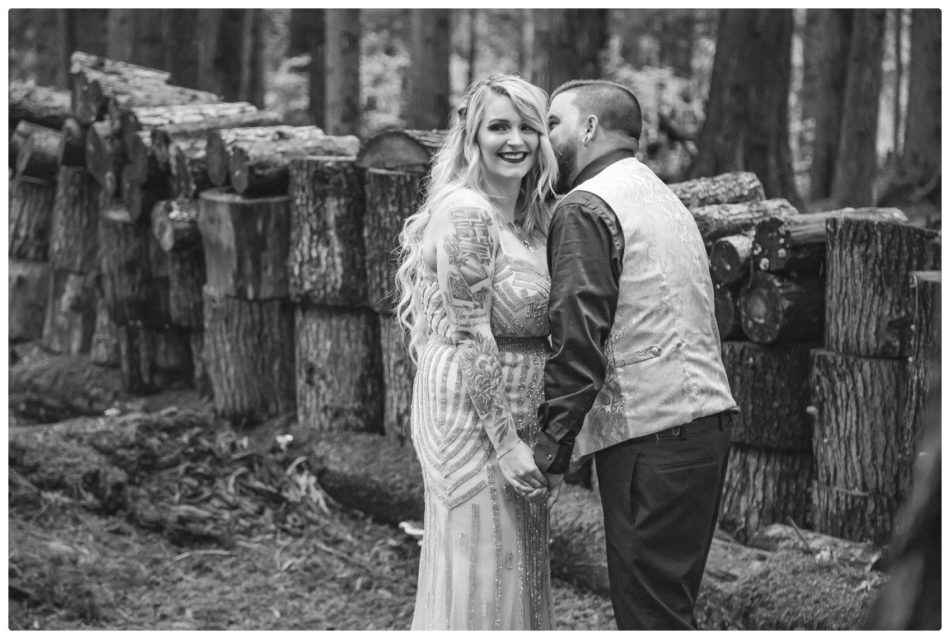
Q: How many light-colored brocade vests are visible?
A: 1